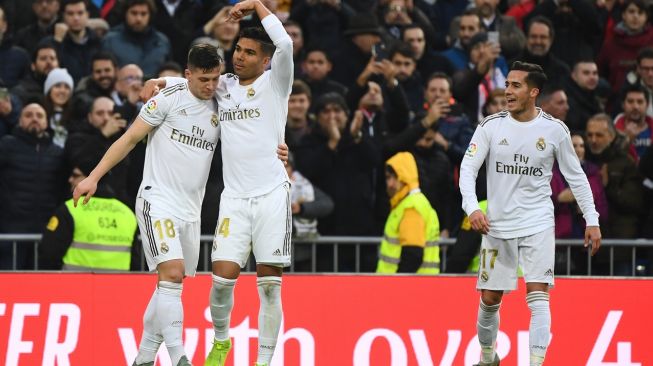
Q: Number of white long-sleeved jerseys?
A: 2